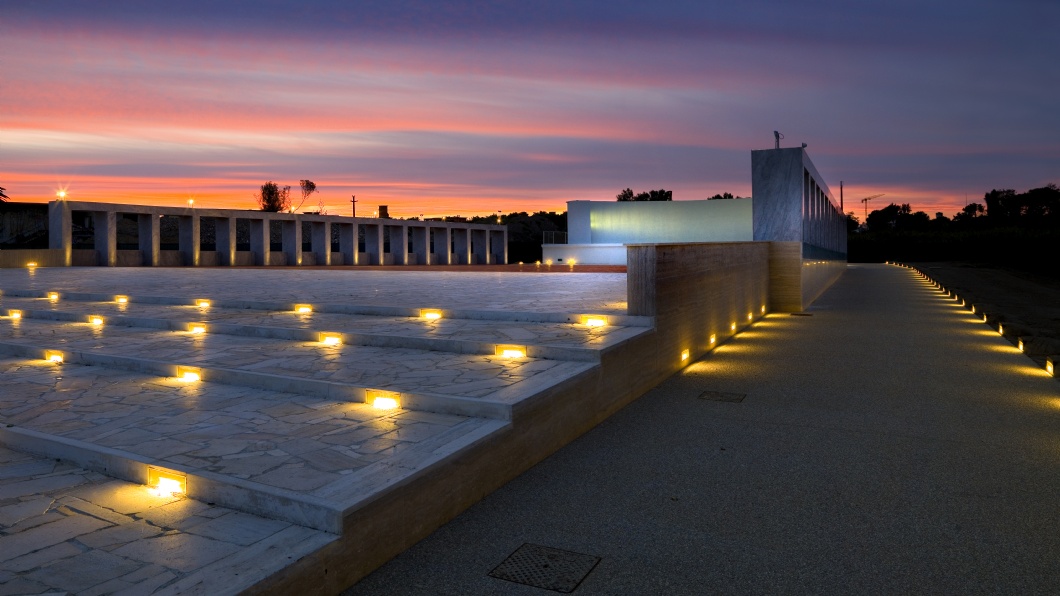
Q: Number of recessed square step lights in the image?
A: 15